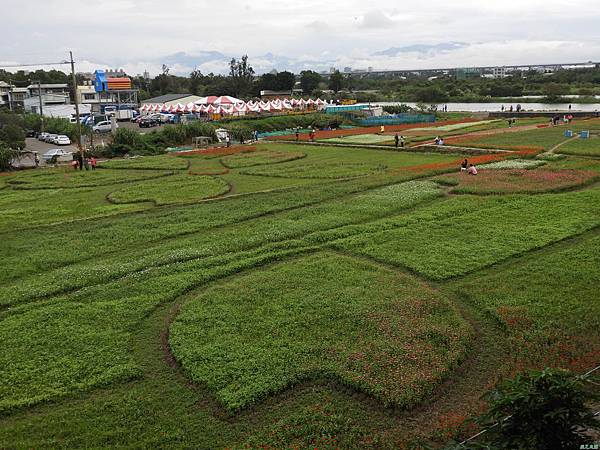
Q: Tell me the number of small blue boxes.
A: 2